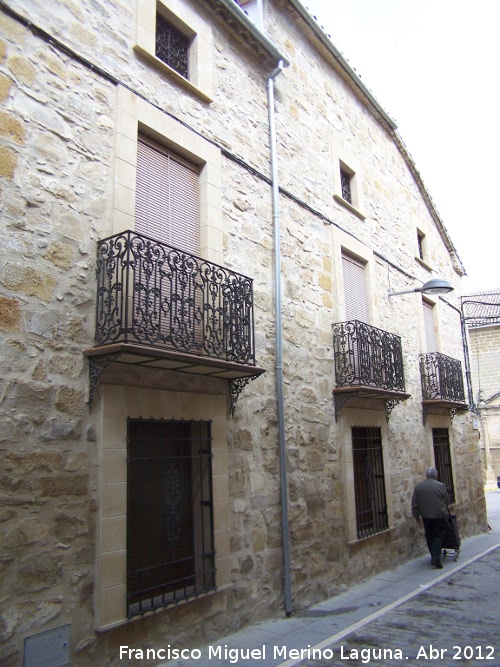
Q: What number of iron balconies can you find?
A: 3